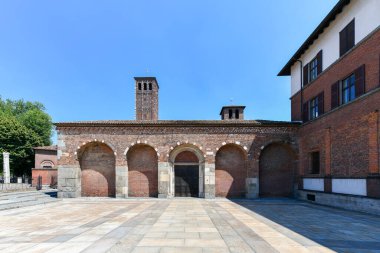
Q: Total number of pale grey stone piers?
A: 5